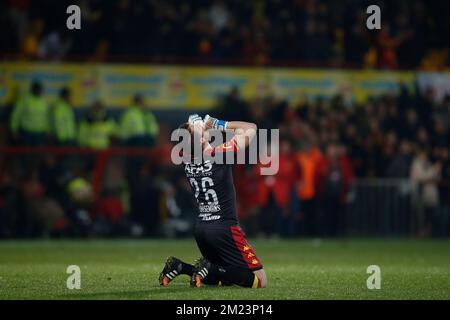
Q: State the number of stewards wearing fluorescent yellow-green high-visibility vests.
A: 4